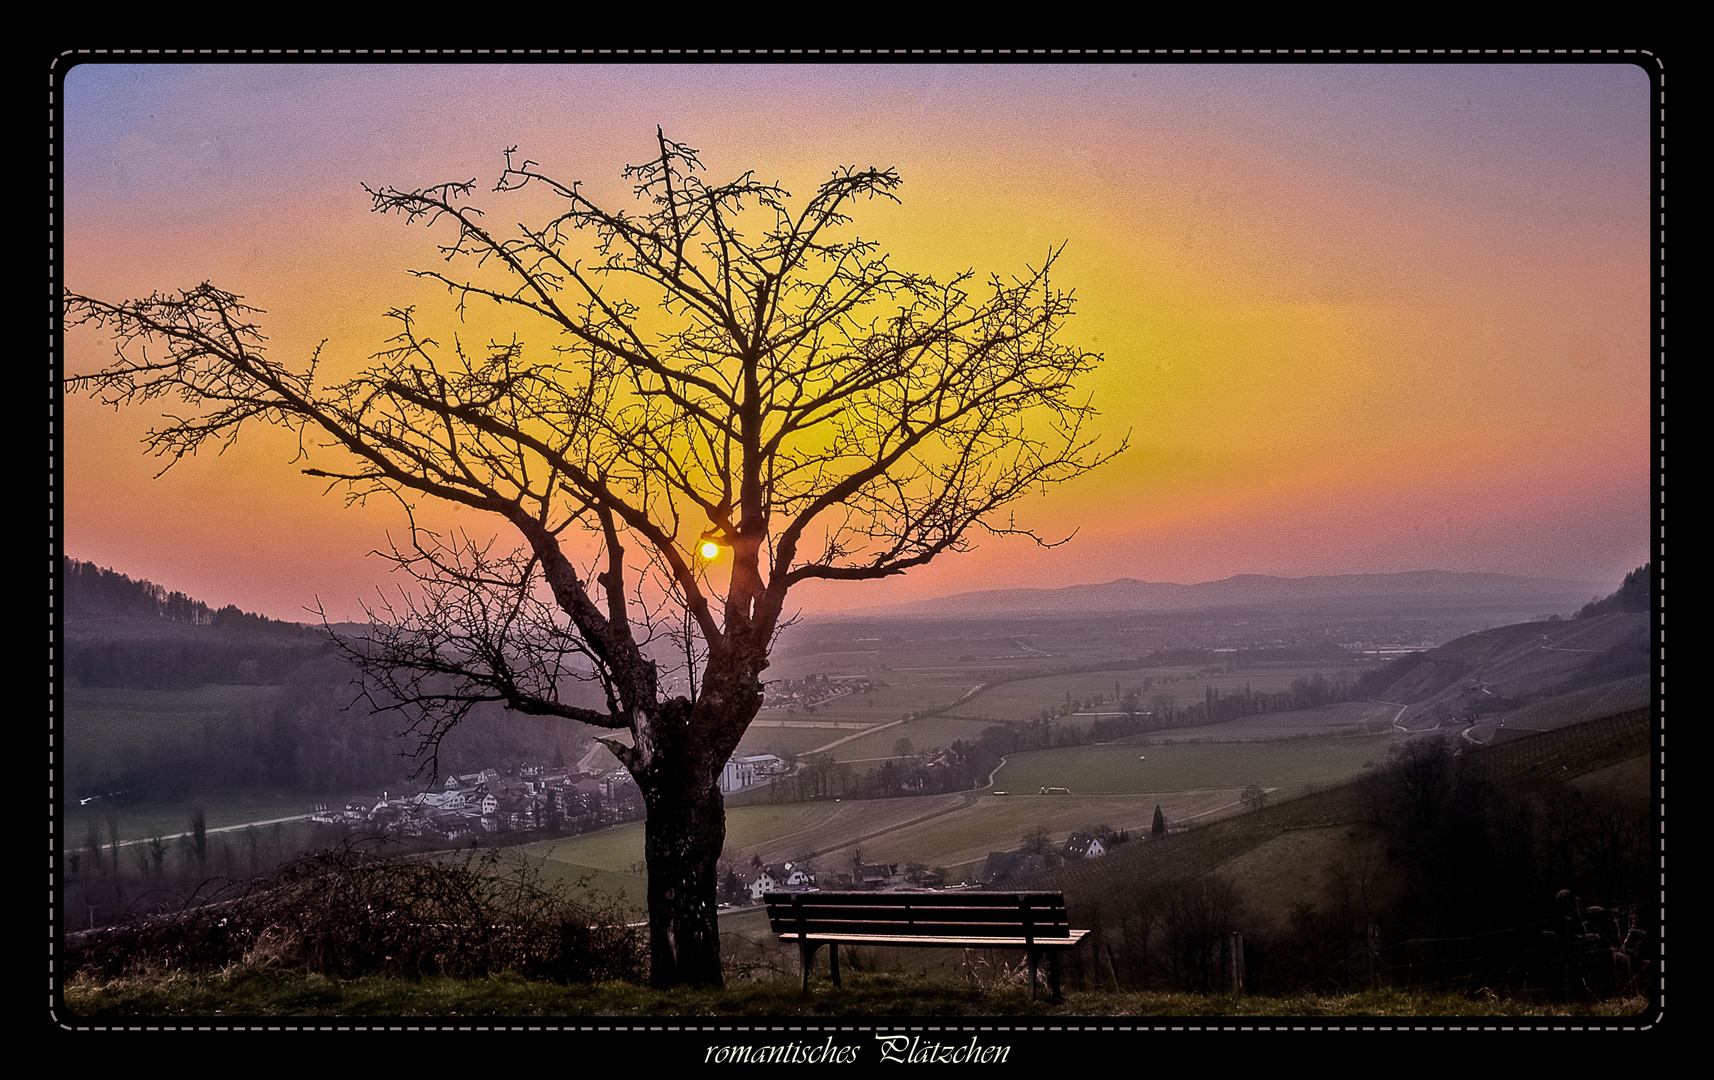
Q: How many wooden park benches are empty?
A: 1